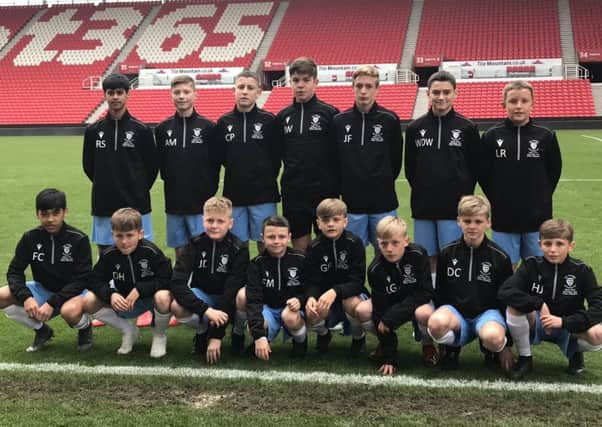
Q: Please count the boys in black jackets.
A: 15